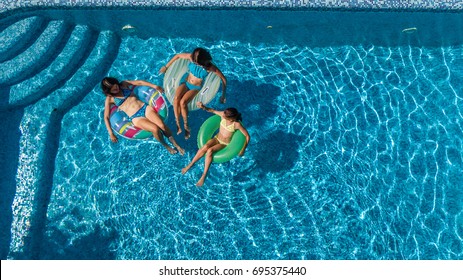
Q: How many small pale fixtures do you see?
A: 3